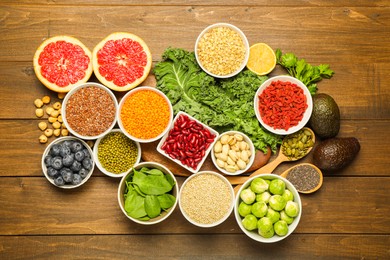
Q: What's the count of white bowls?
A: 11